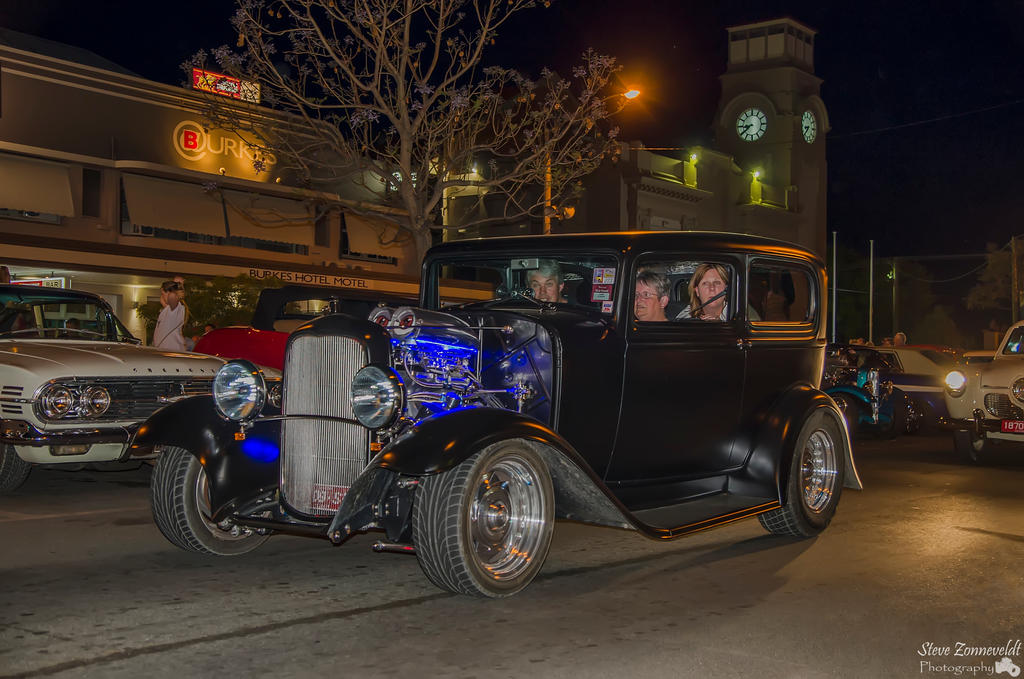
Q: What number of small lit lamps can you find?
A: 2